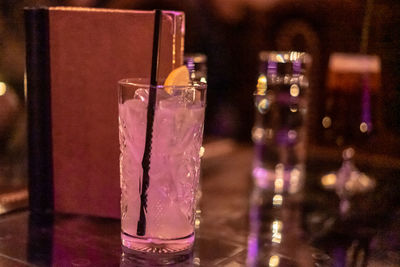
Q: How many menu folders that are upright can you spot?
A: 1